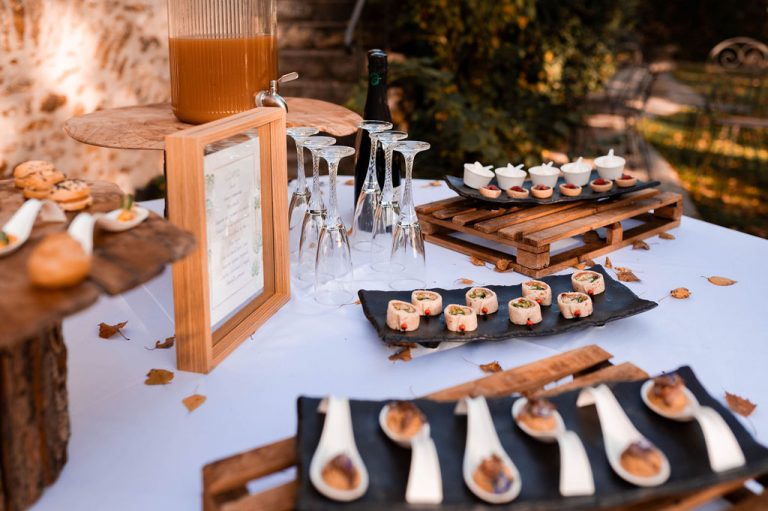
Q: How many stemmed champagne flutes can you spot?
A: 6